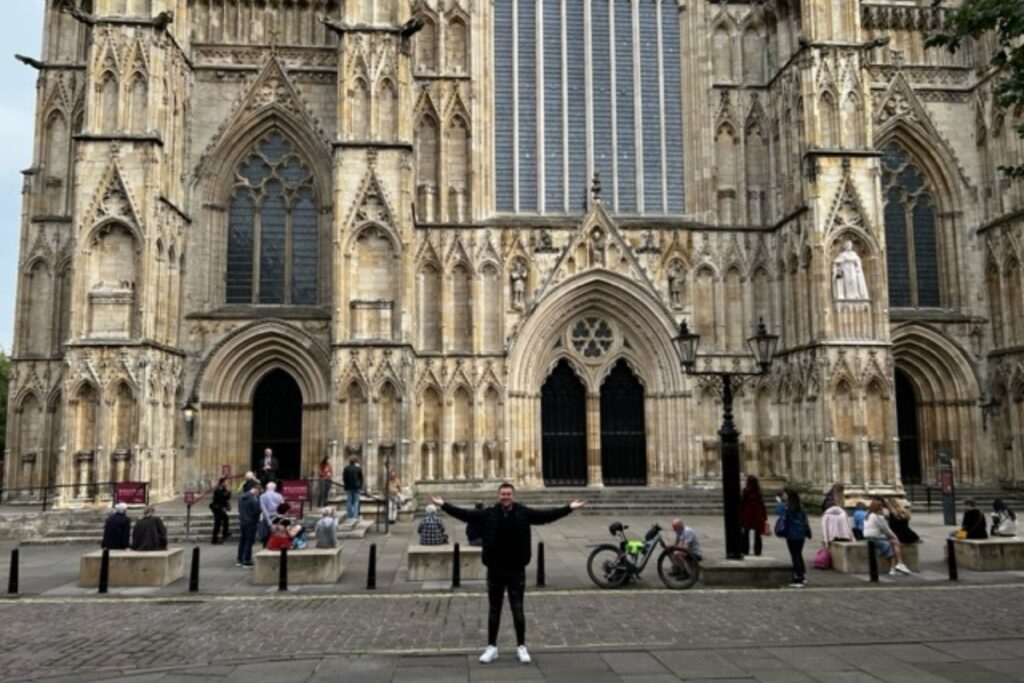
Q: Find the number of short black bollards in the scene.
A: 9